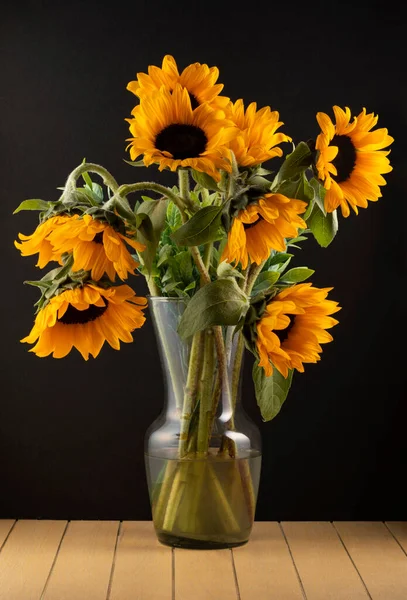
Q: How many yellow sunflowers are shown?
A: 9